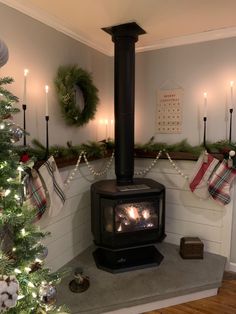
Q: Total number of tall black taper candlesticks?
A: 4